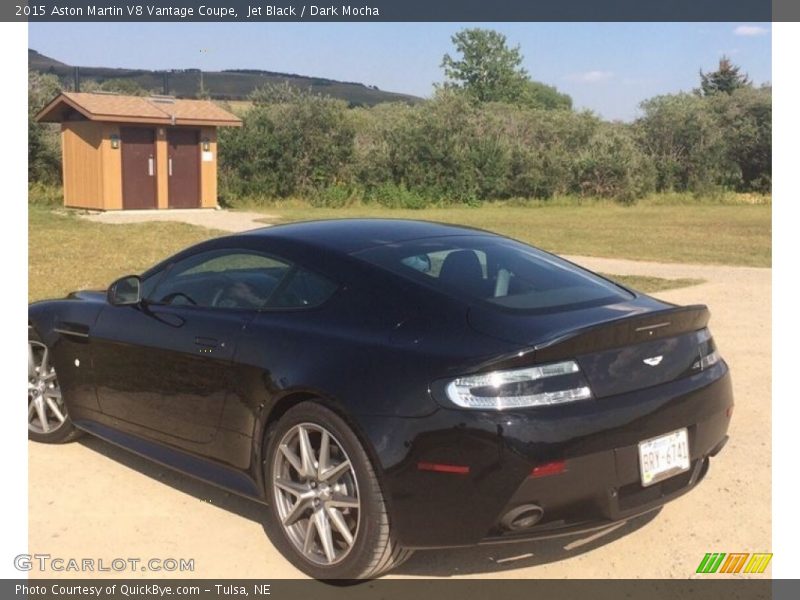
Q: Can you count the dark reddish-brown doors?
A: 2